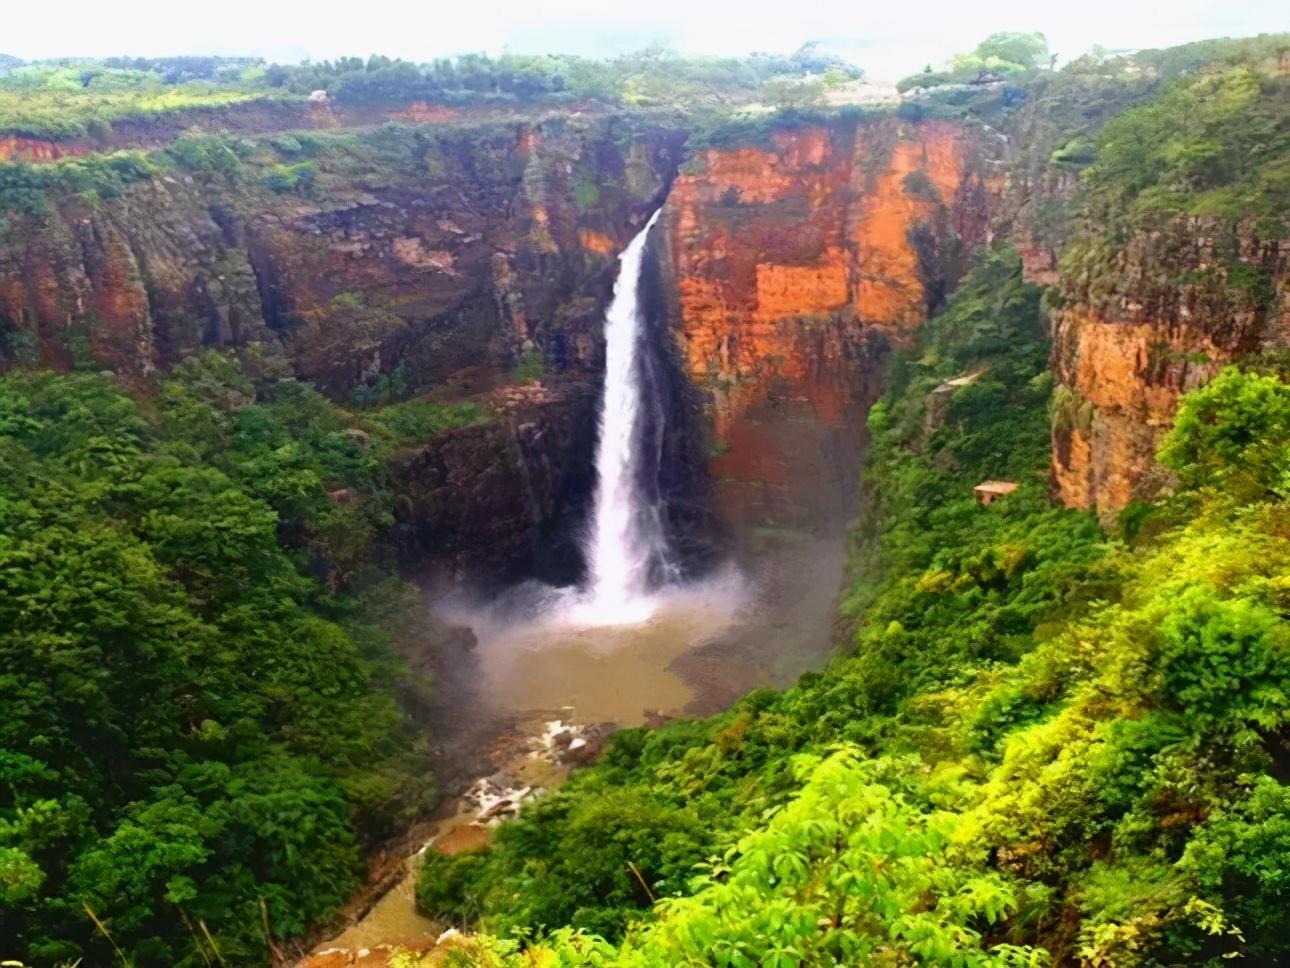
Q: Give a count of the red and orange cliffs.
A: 2